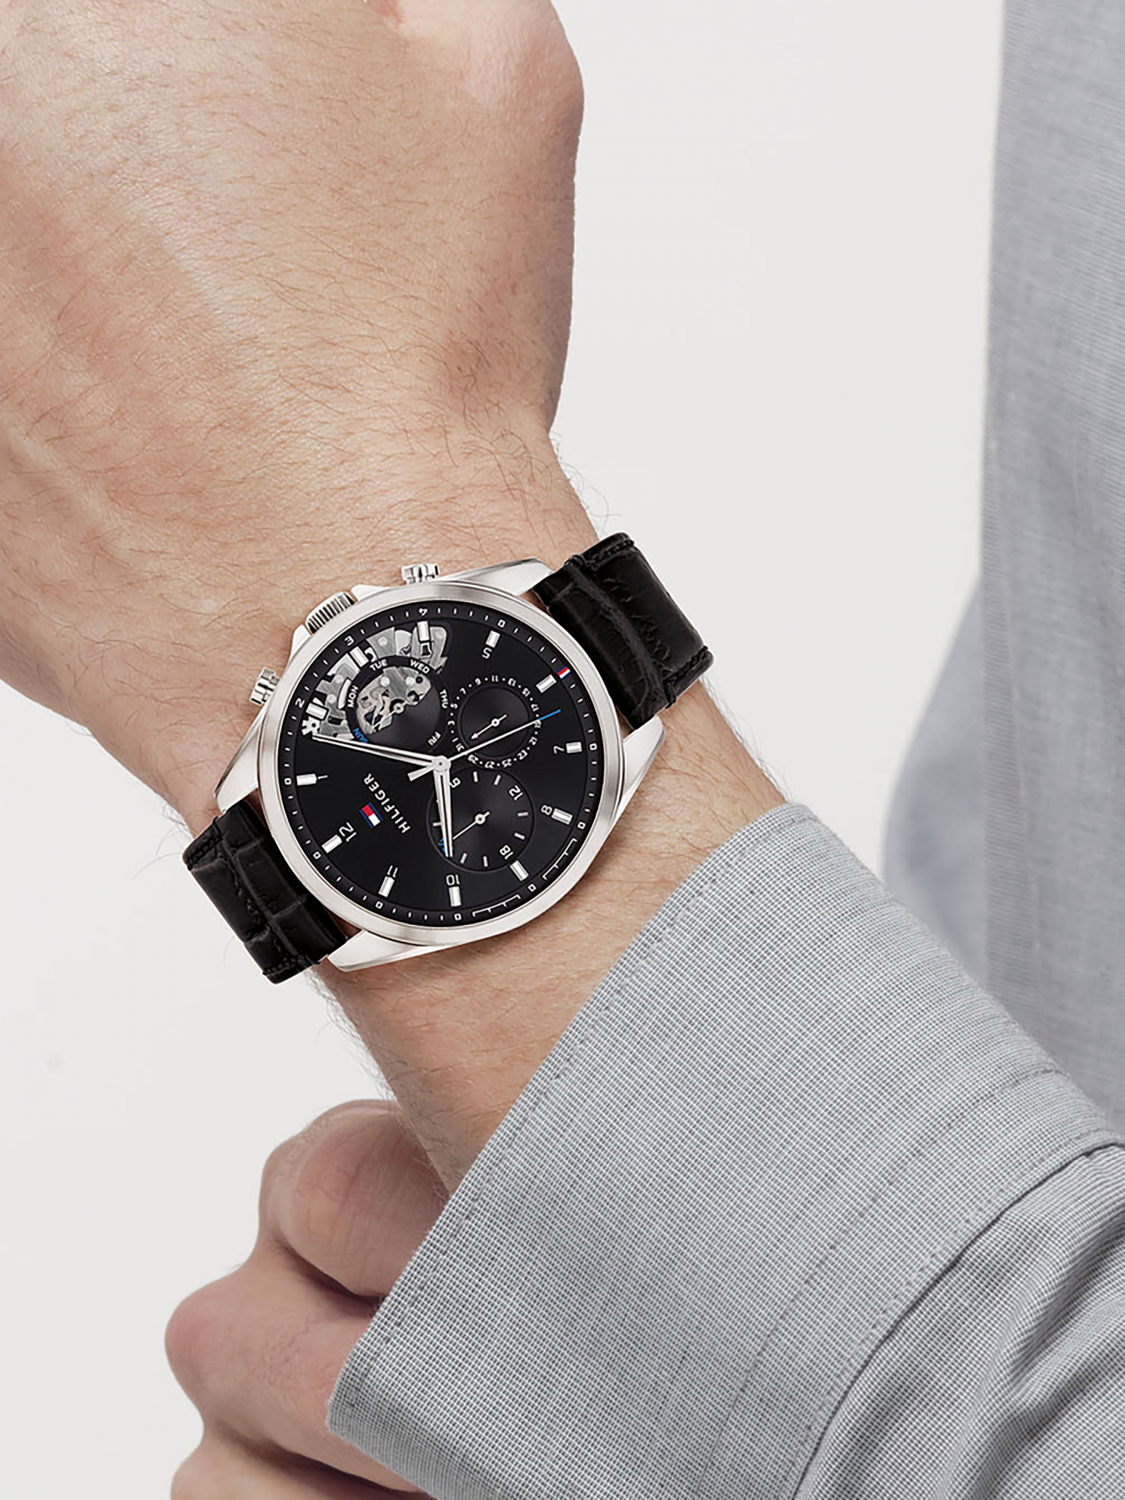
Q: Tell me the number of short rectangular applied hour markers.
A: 12